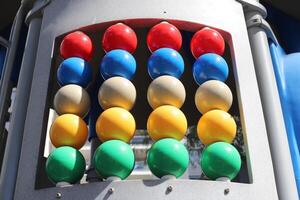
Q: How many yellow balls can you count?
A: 4